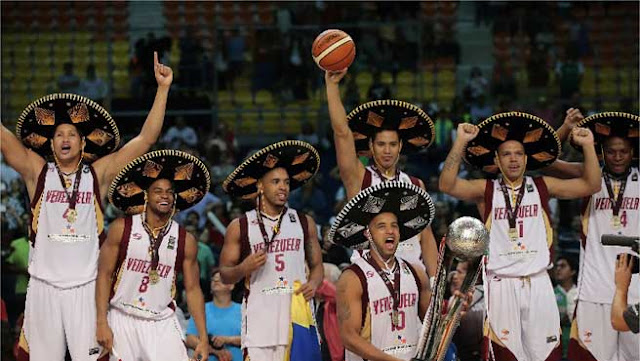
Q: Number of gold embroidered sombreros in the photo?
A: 6